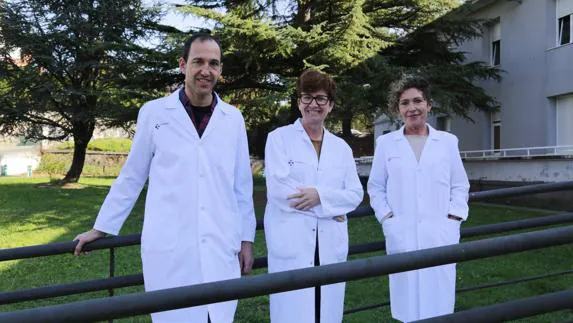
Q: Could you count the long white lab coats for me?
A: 3